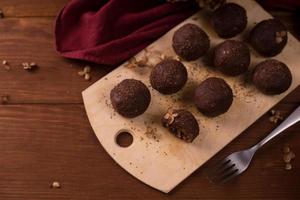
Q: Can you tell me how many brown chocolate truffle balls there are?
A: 9